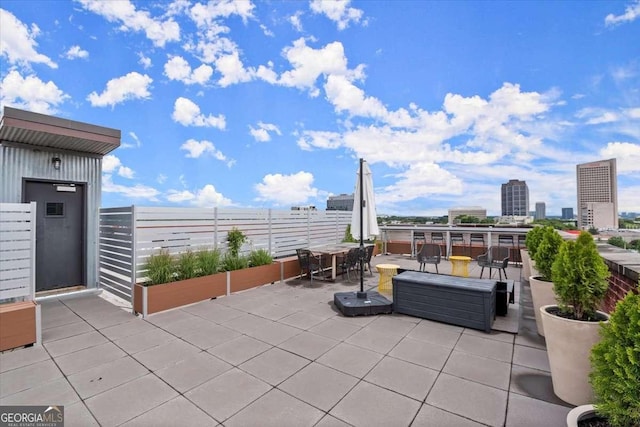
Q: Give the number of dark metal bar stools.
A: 6